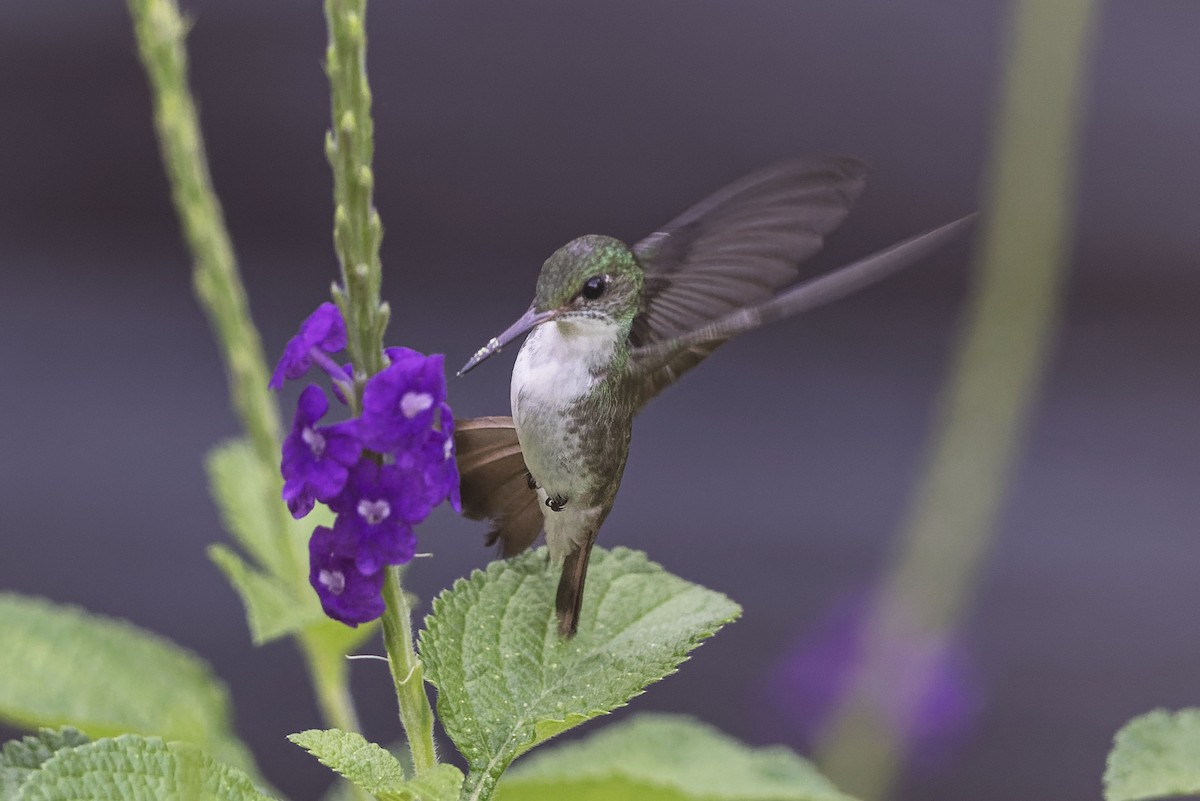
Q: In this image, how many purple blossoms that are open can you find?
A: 6